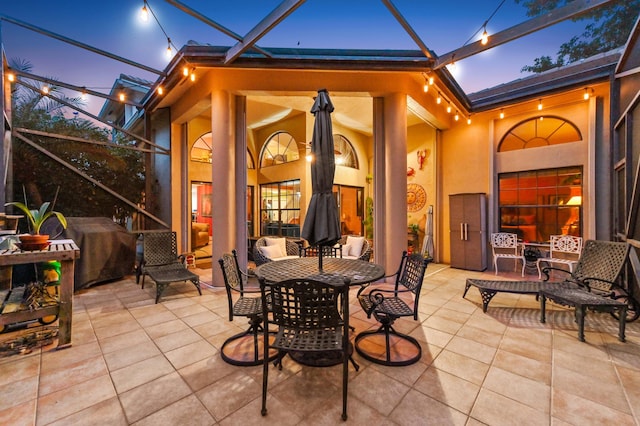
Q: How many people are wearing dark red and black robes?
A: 0